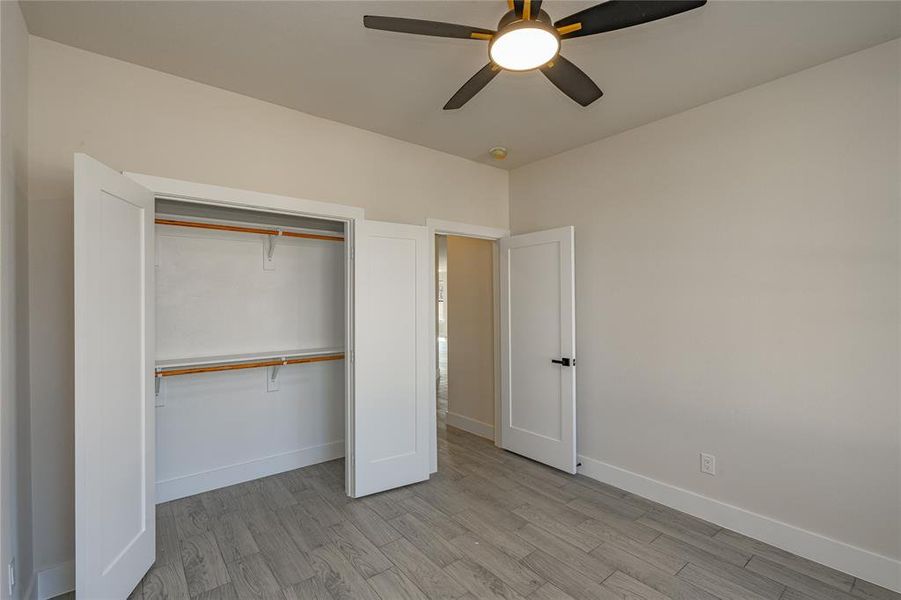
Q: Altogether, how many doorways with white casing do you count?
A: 2